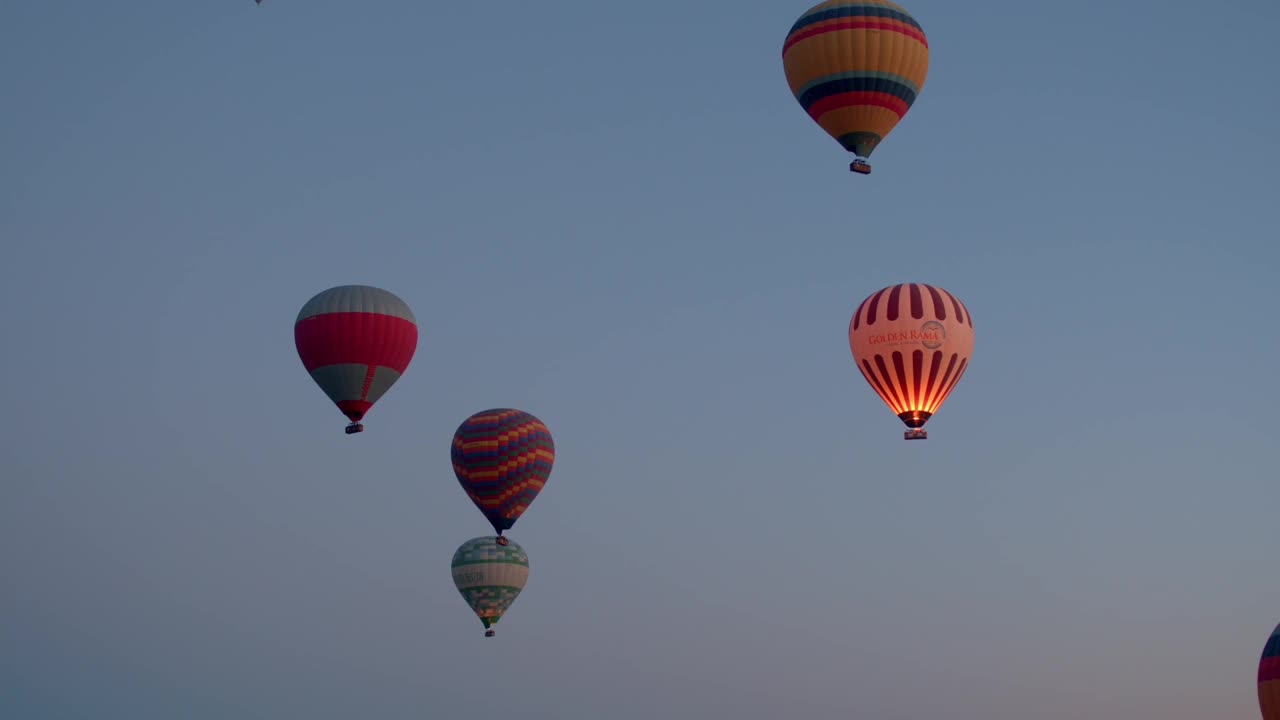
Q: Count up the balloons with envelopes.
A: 6